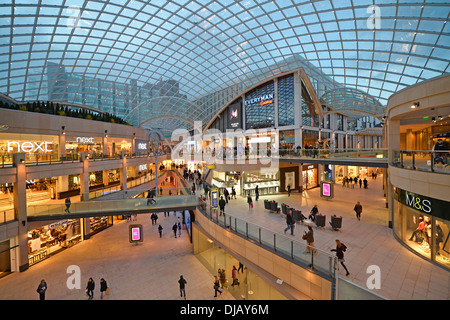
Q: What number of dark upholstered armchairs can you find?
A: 7